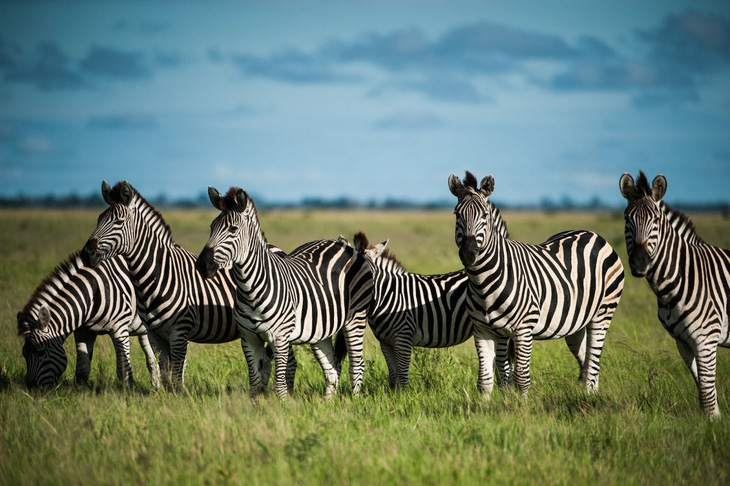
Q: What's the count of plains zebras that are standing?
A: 6